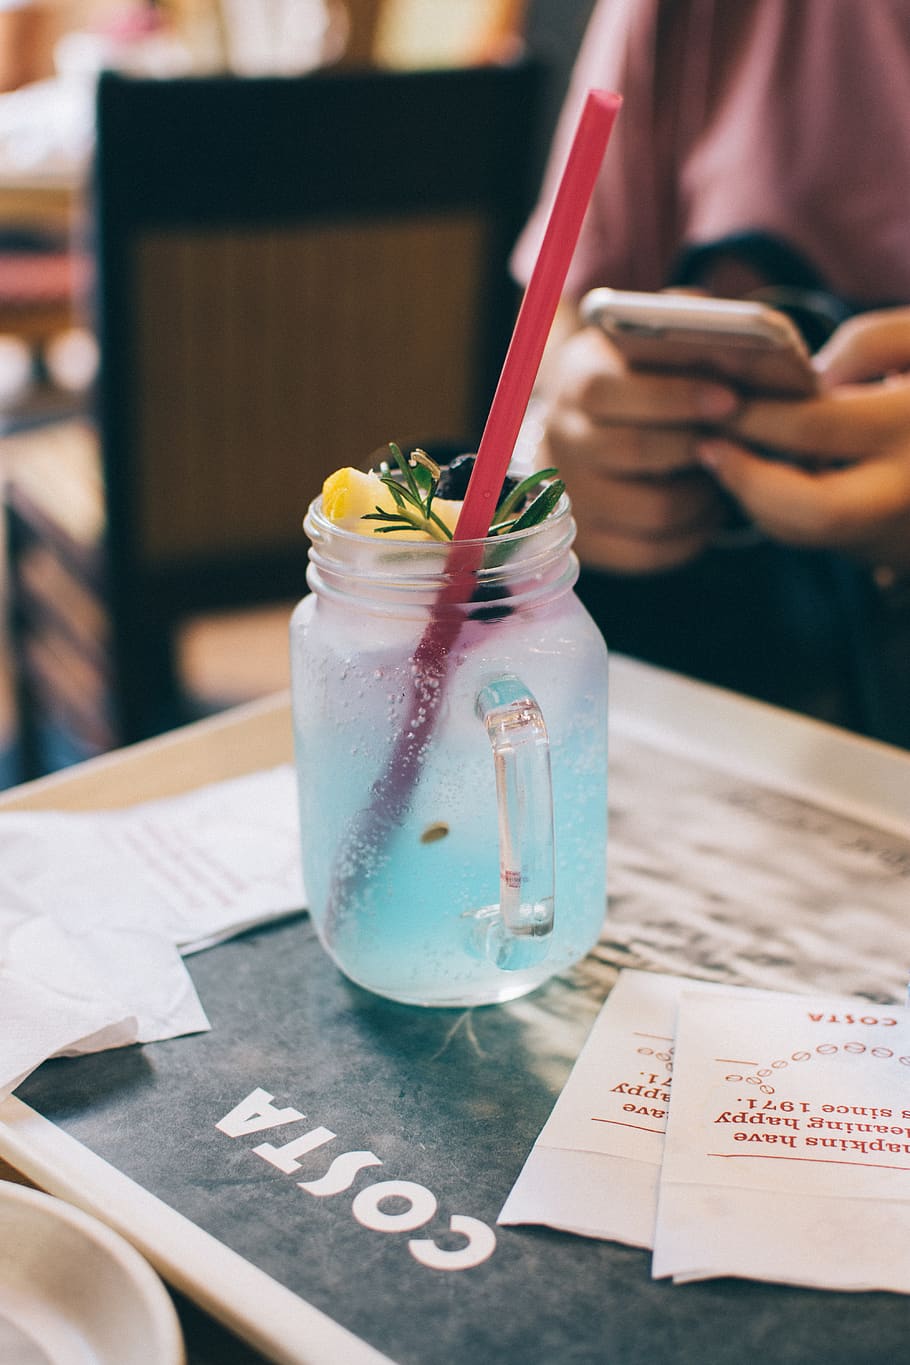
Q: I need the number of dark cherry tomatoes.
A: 0